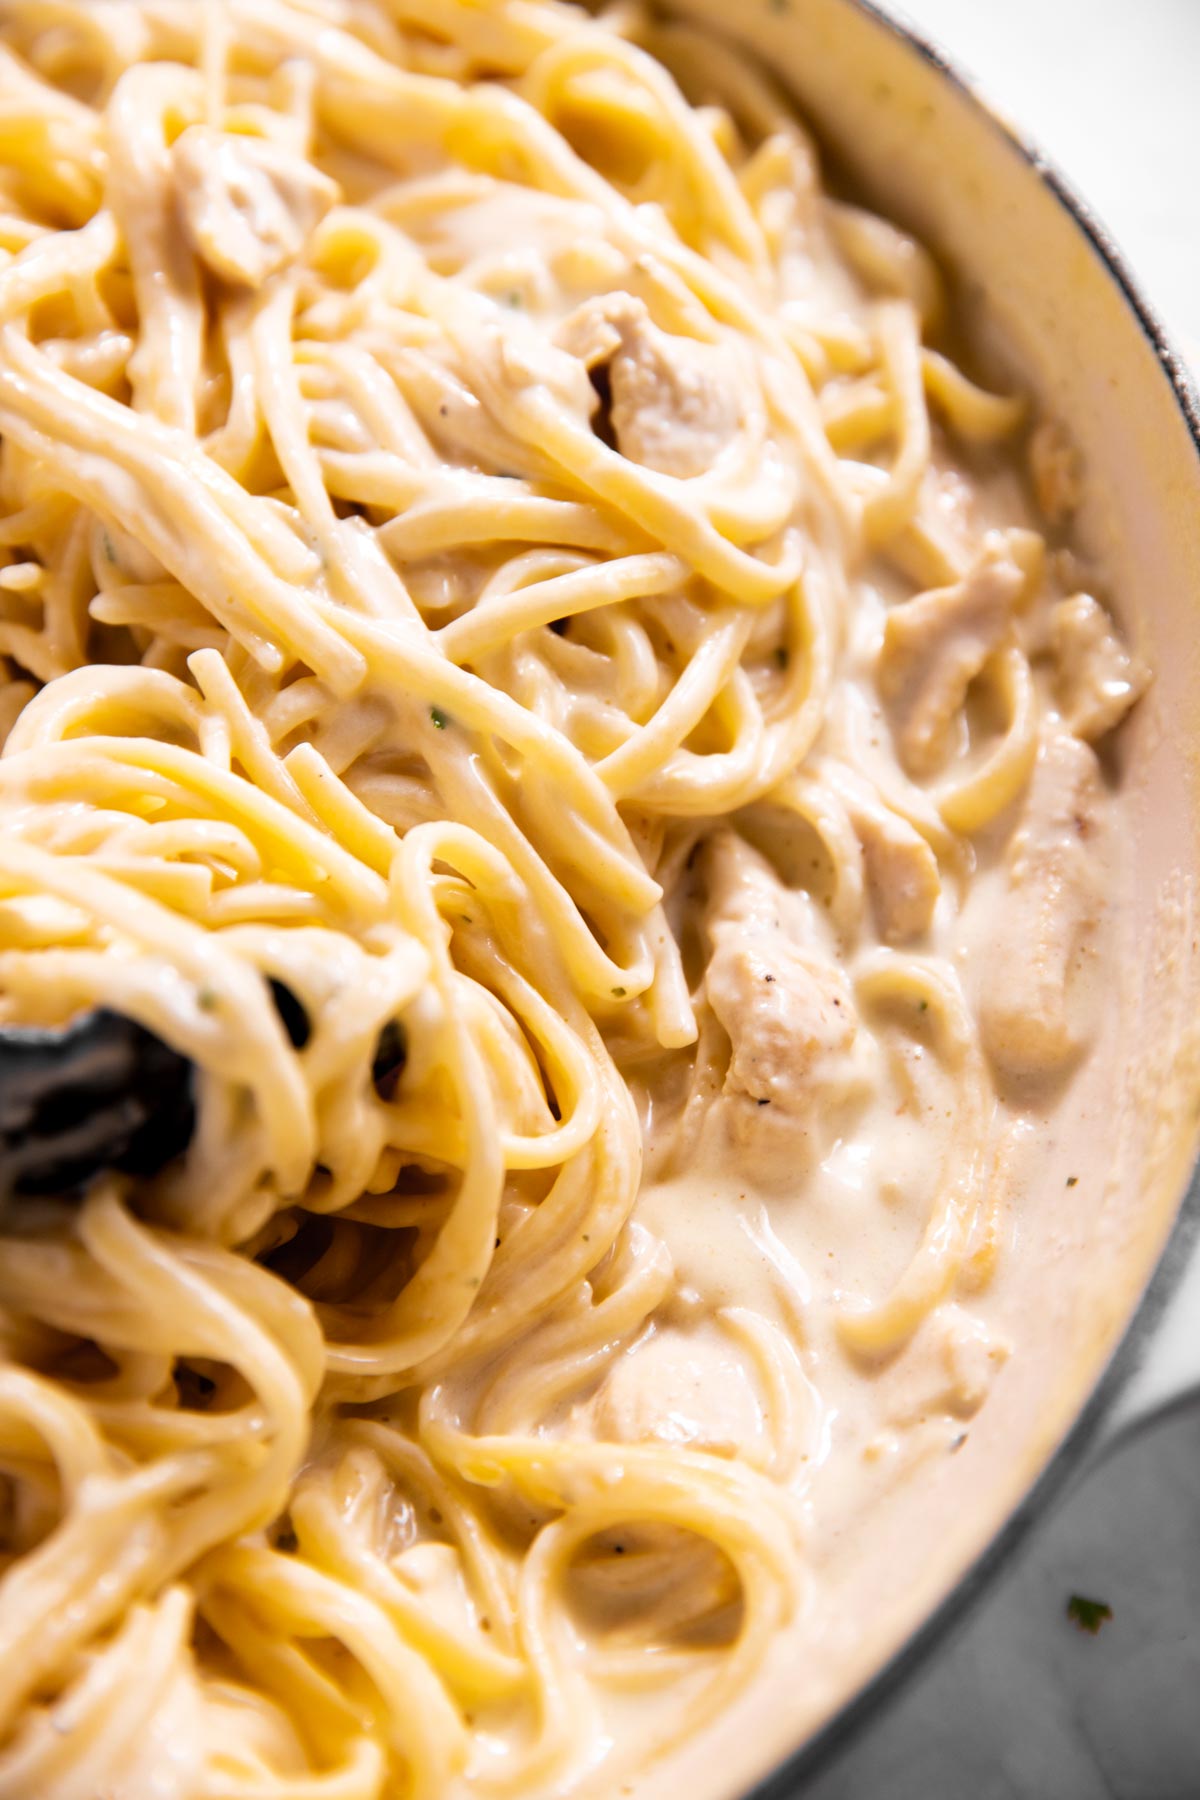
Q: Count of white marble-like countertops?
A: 1